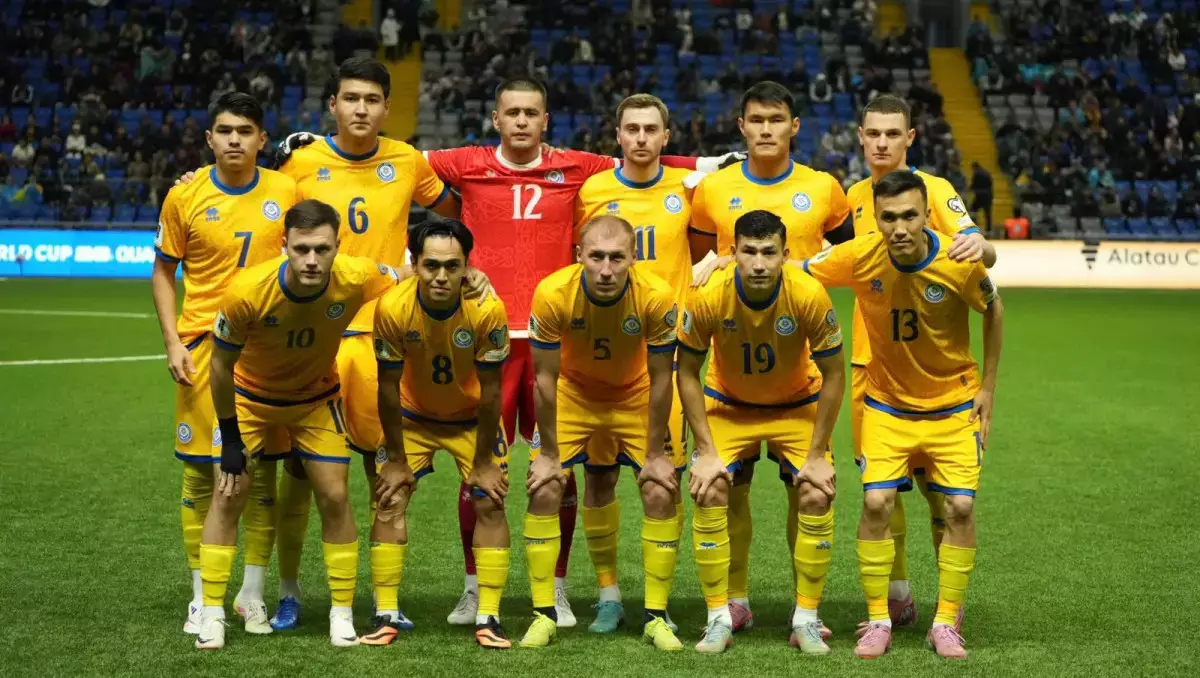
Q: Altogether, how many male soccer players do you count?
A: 11